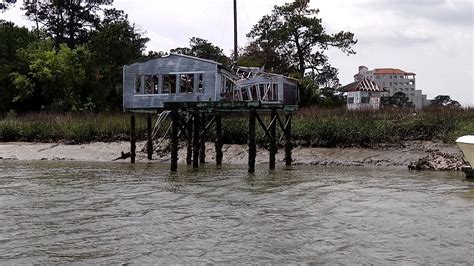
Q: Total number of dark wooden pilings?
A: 10